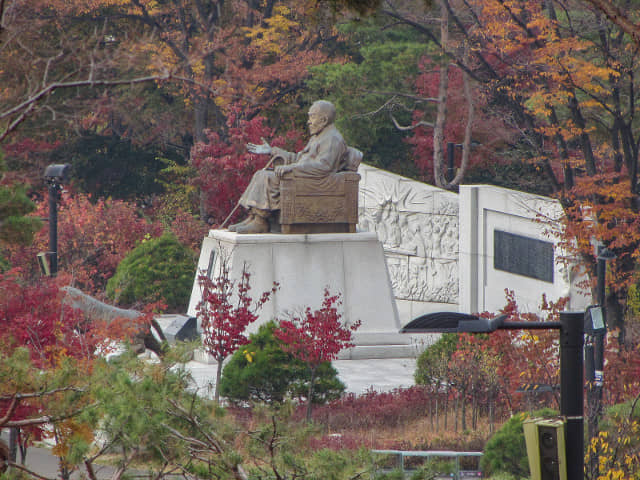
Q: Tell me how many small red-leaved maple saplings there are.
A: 2